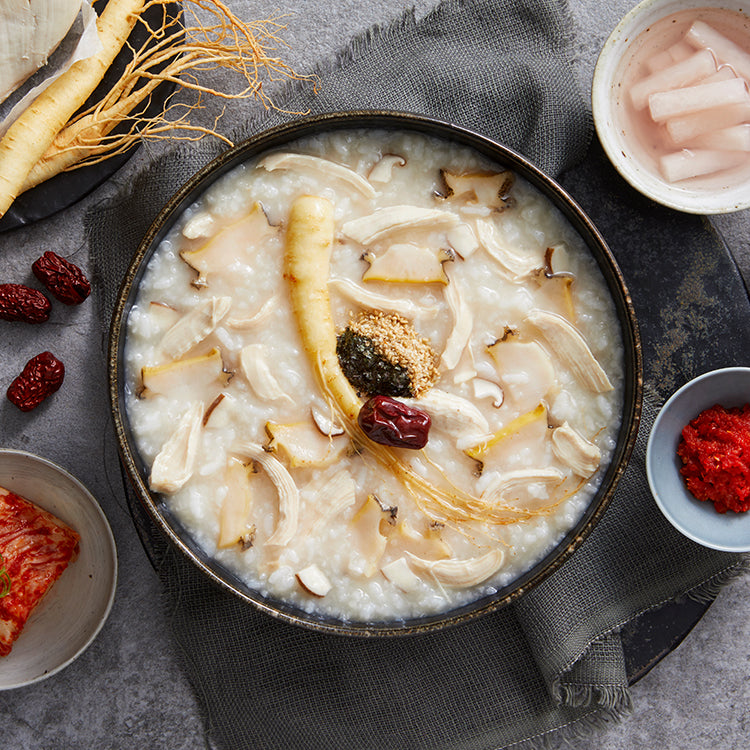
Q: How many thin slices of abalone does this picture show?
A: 11